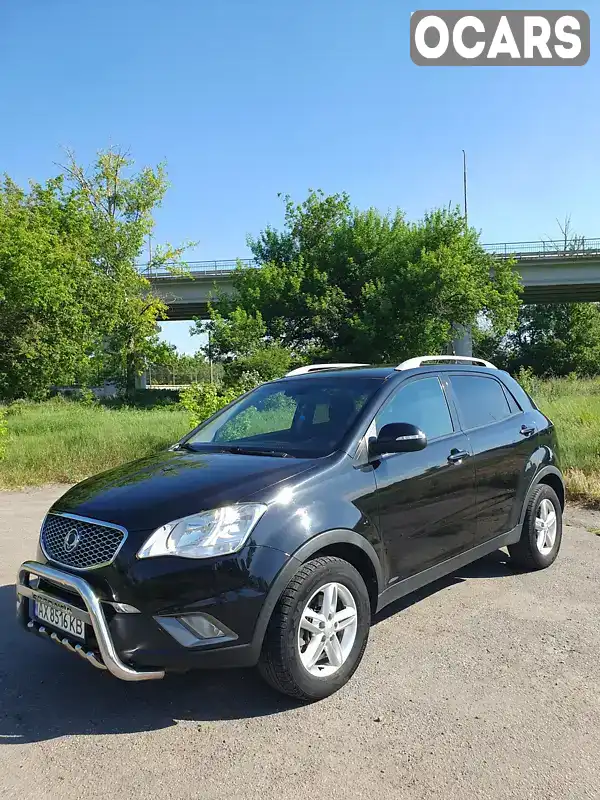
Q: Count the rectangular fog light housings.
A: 1